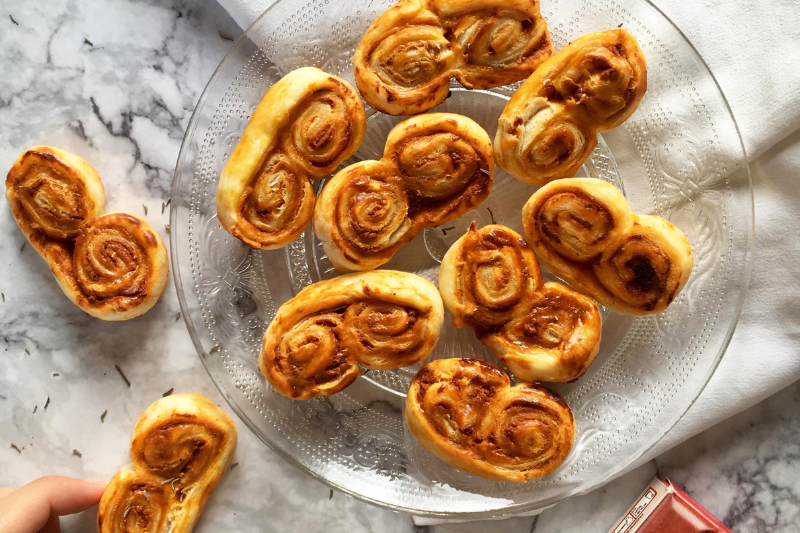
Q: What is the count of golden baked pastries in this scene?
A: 10